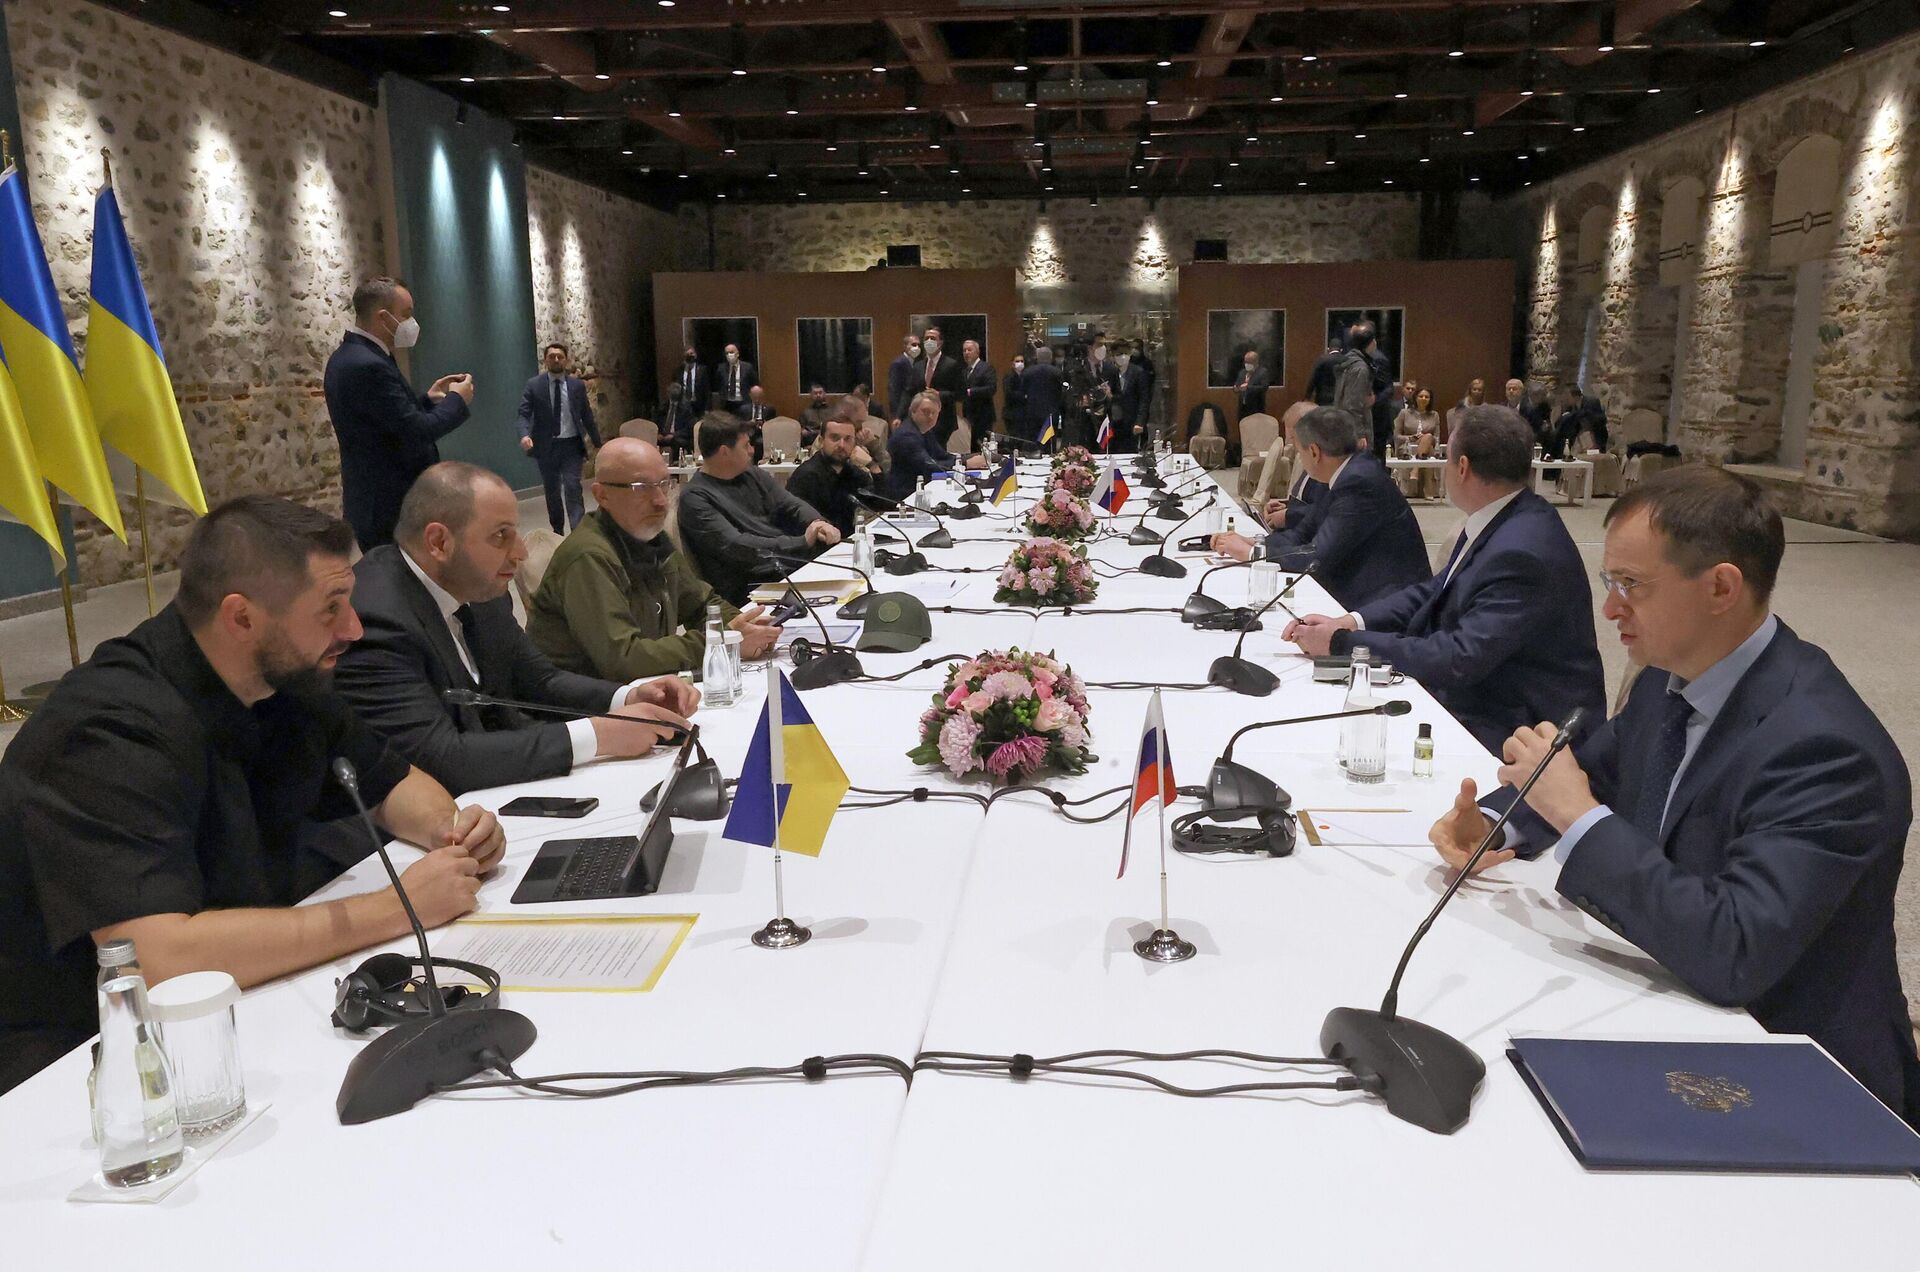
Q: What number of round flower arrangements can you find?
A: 5